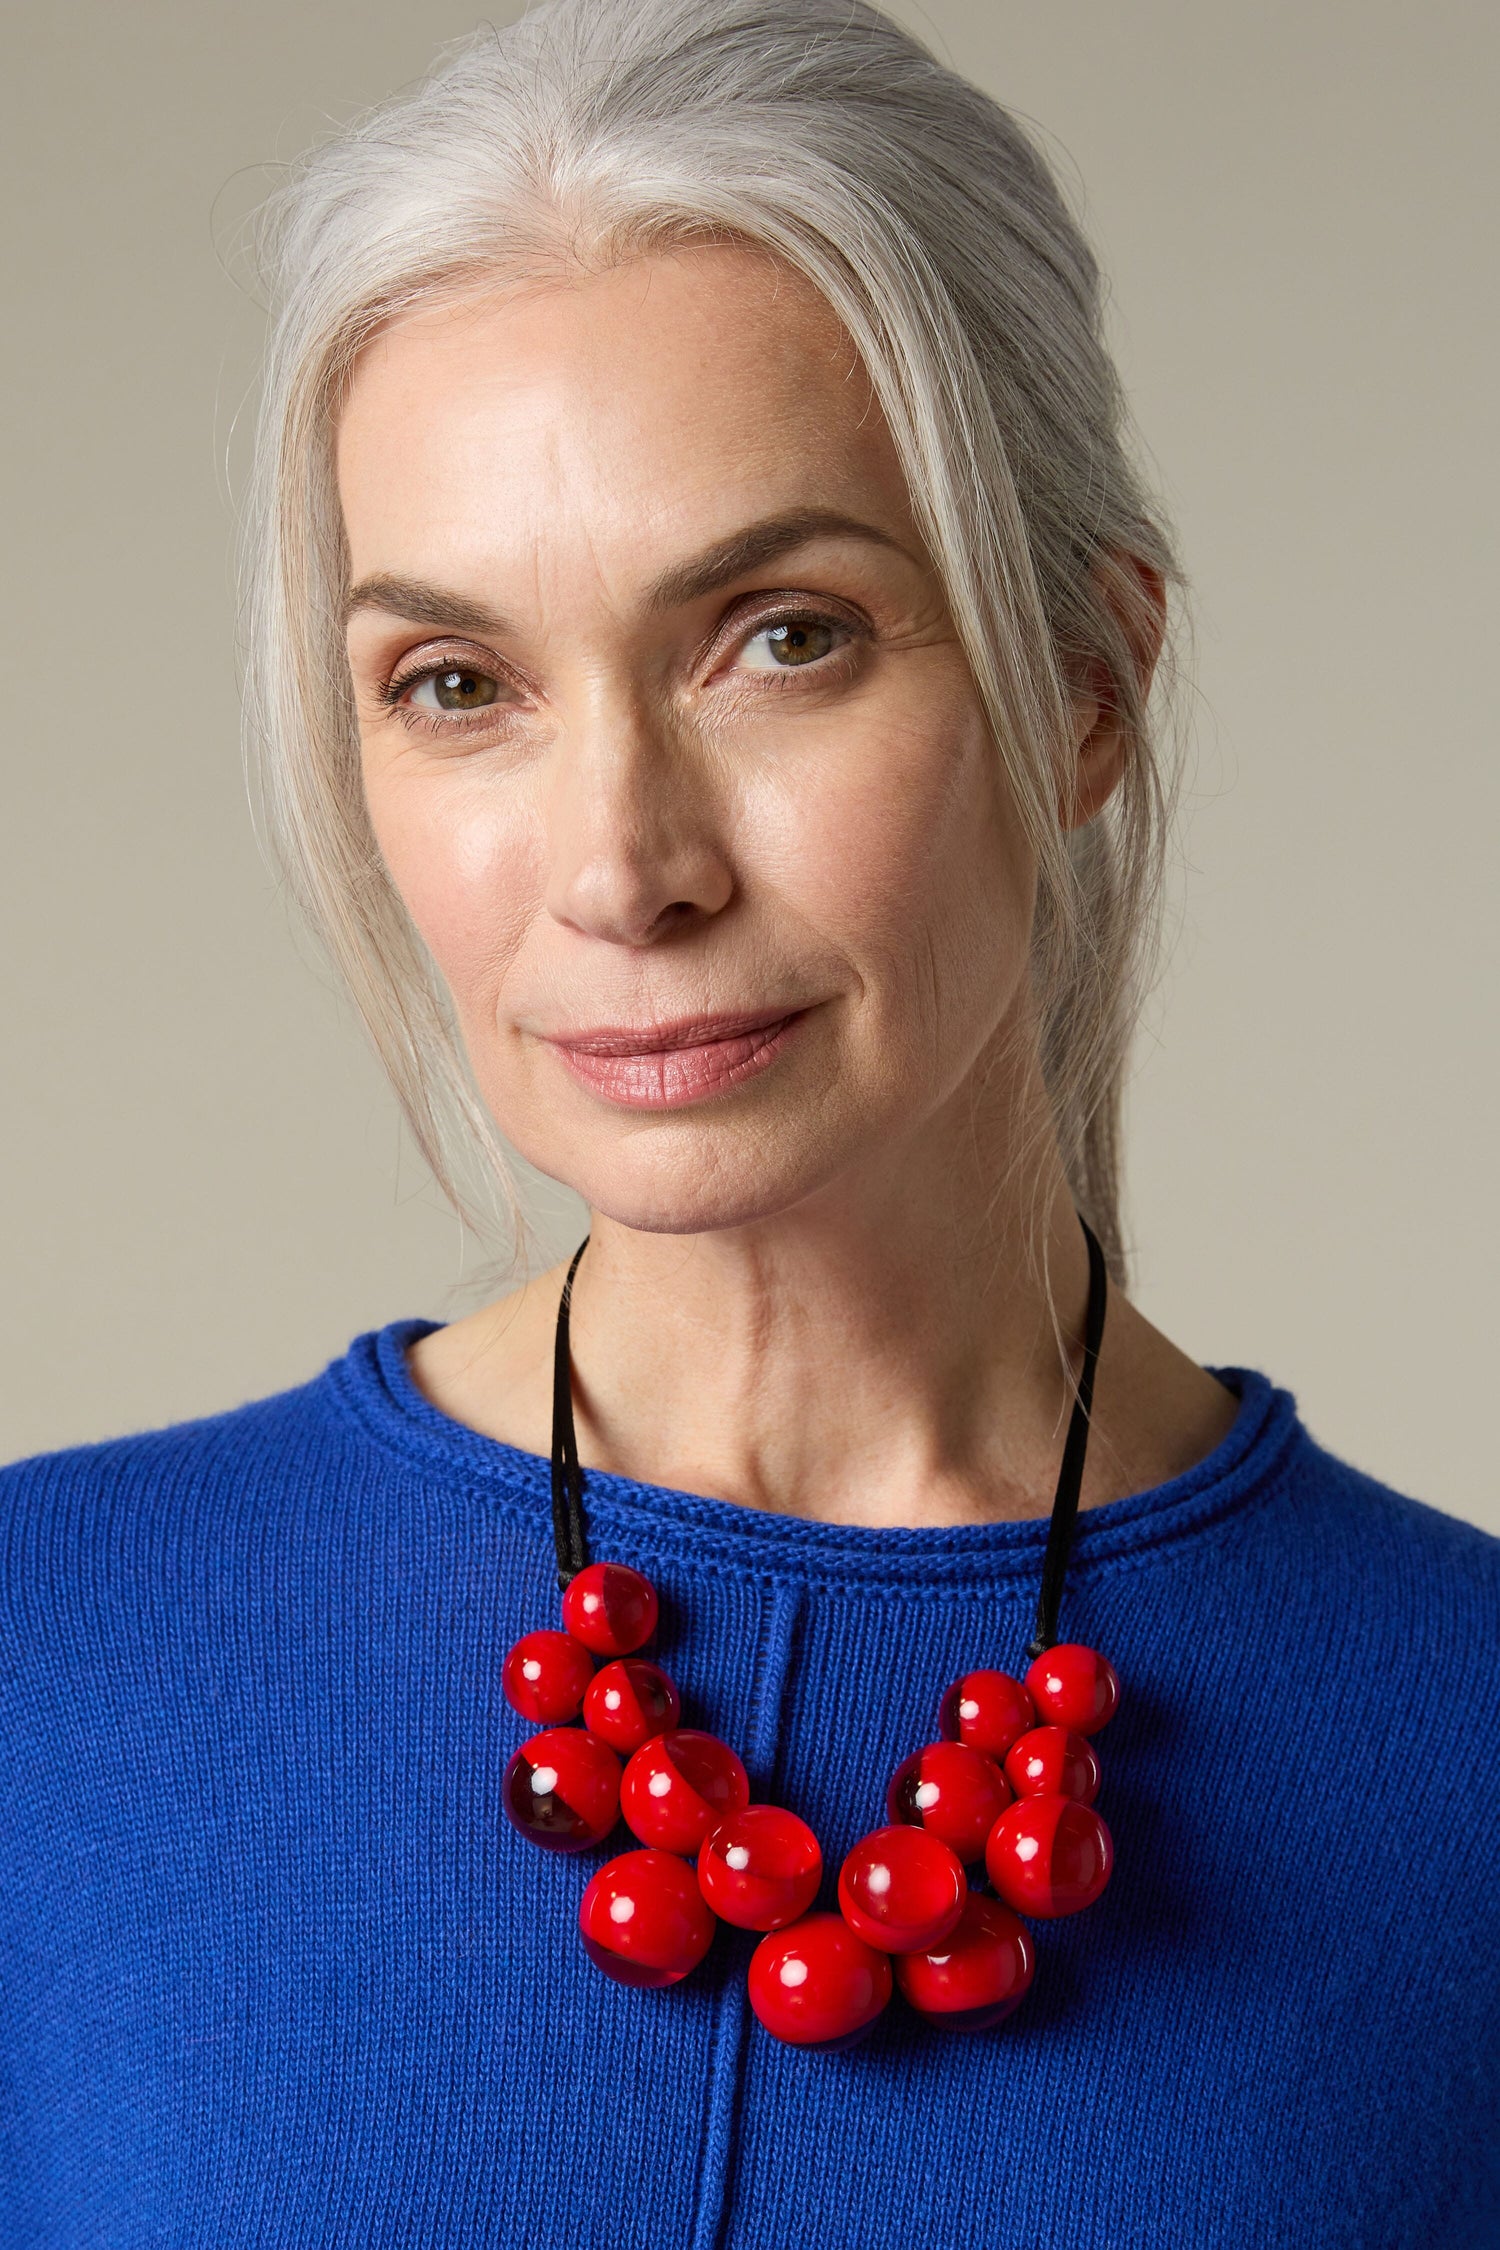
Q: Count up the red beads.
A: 15